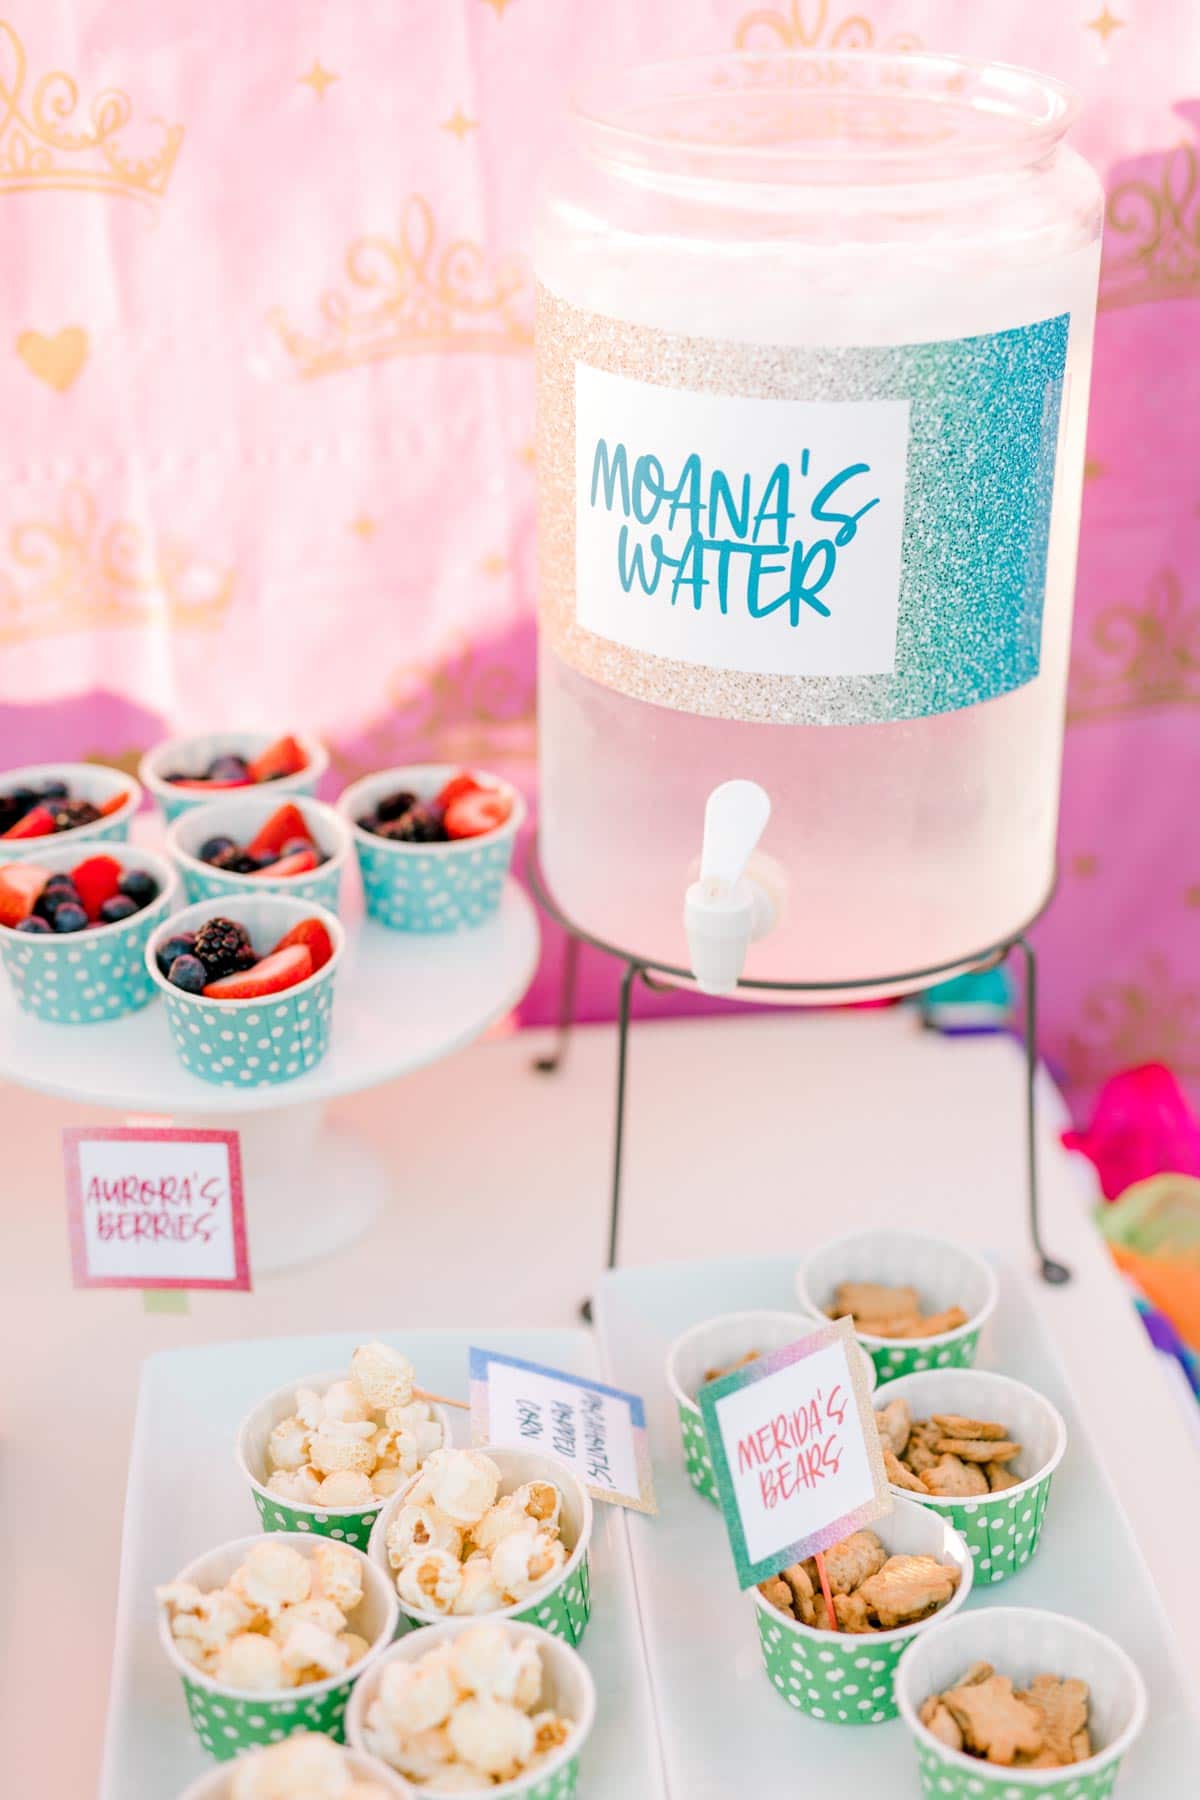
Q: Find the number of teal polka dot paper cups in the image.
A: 6